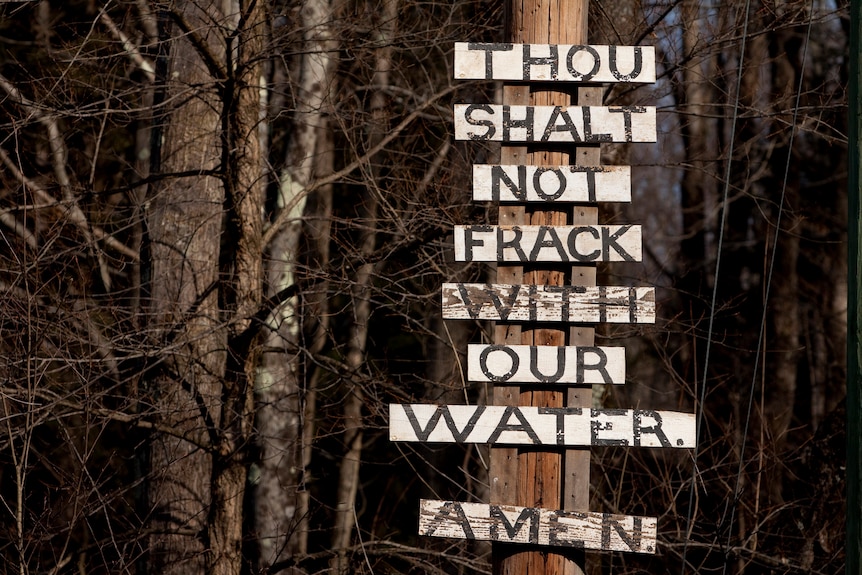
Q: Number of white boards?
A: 8